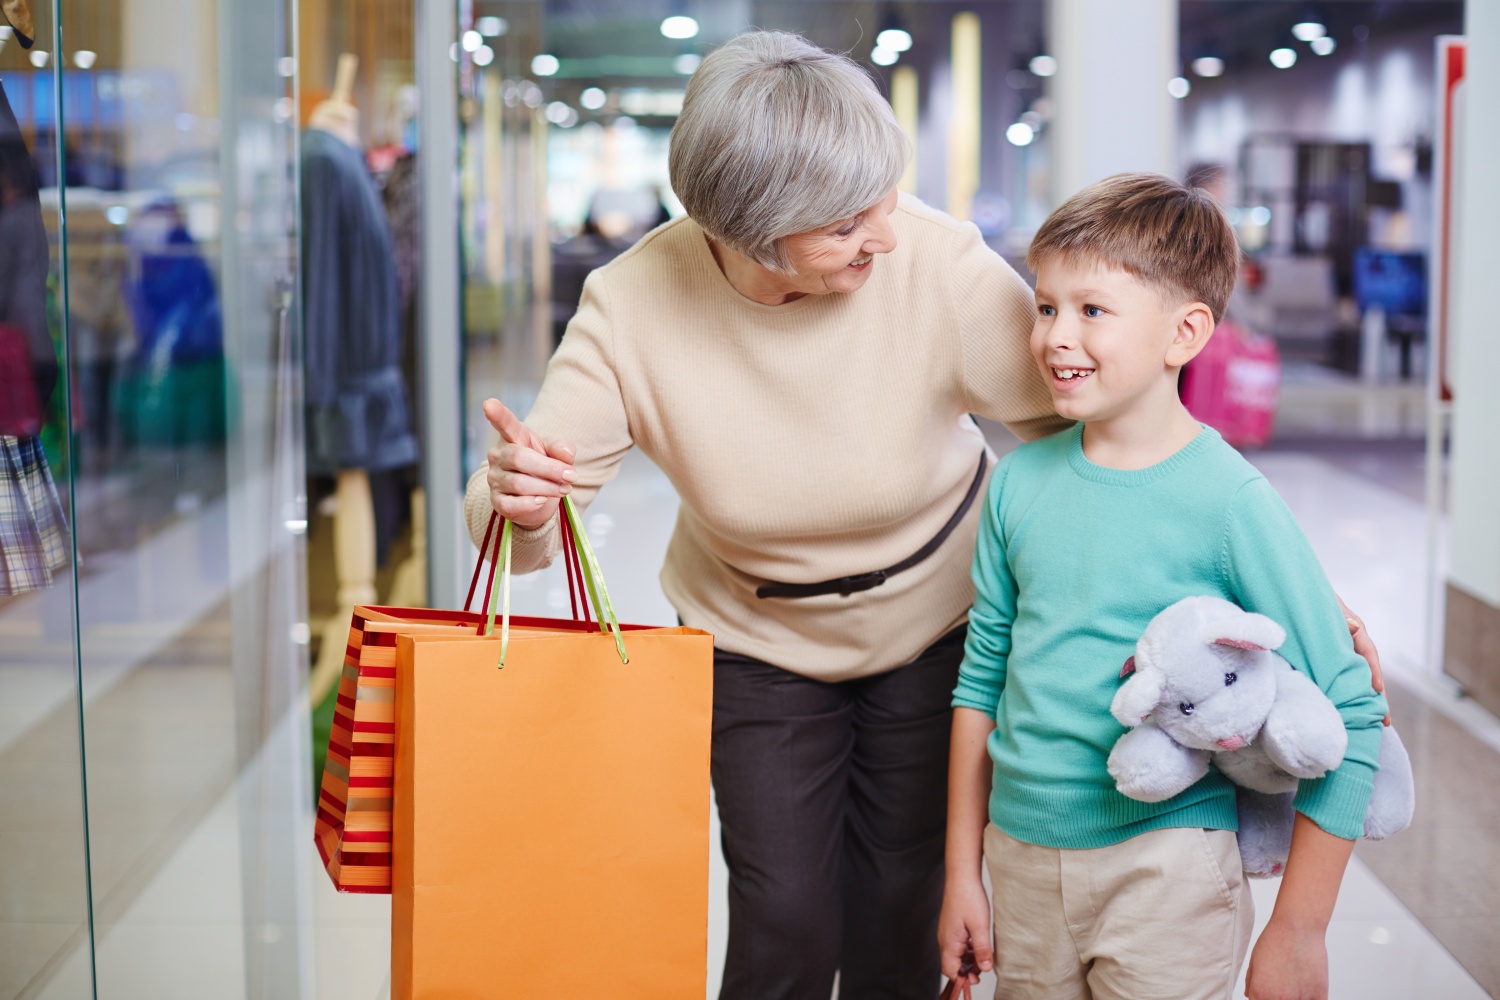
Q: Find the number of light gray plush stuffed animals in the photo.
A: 1